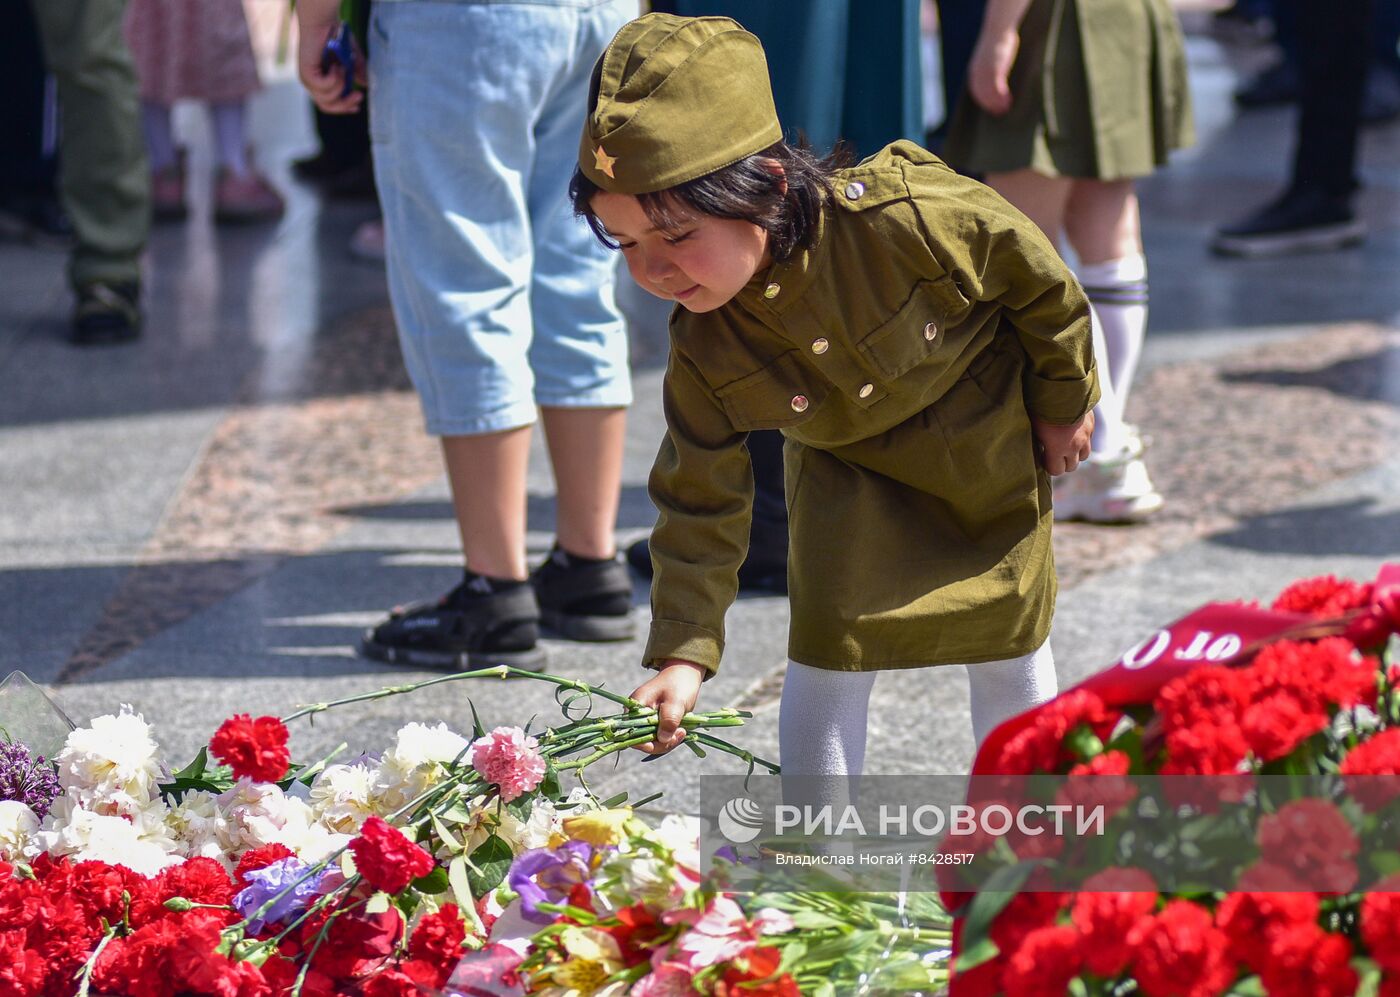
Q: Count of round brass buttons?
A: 6